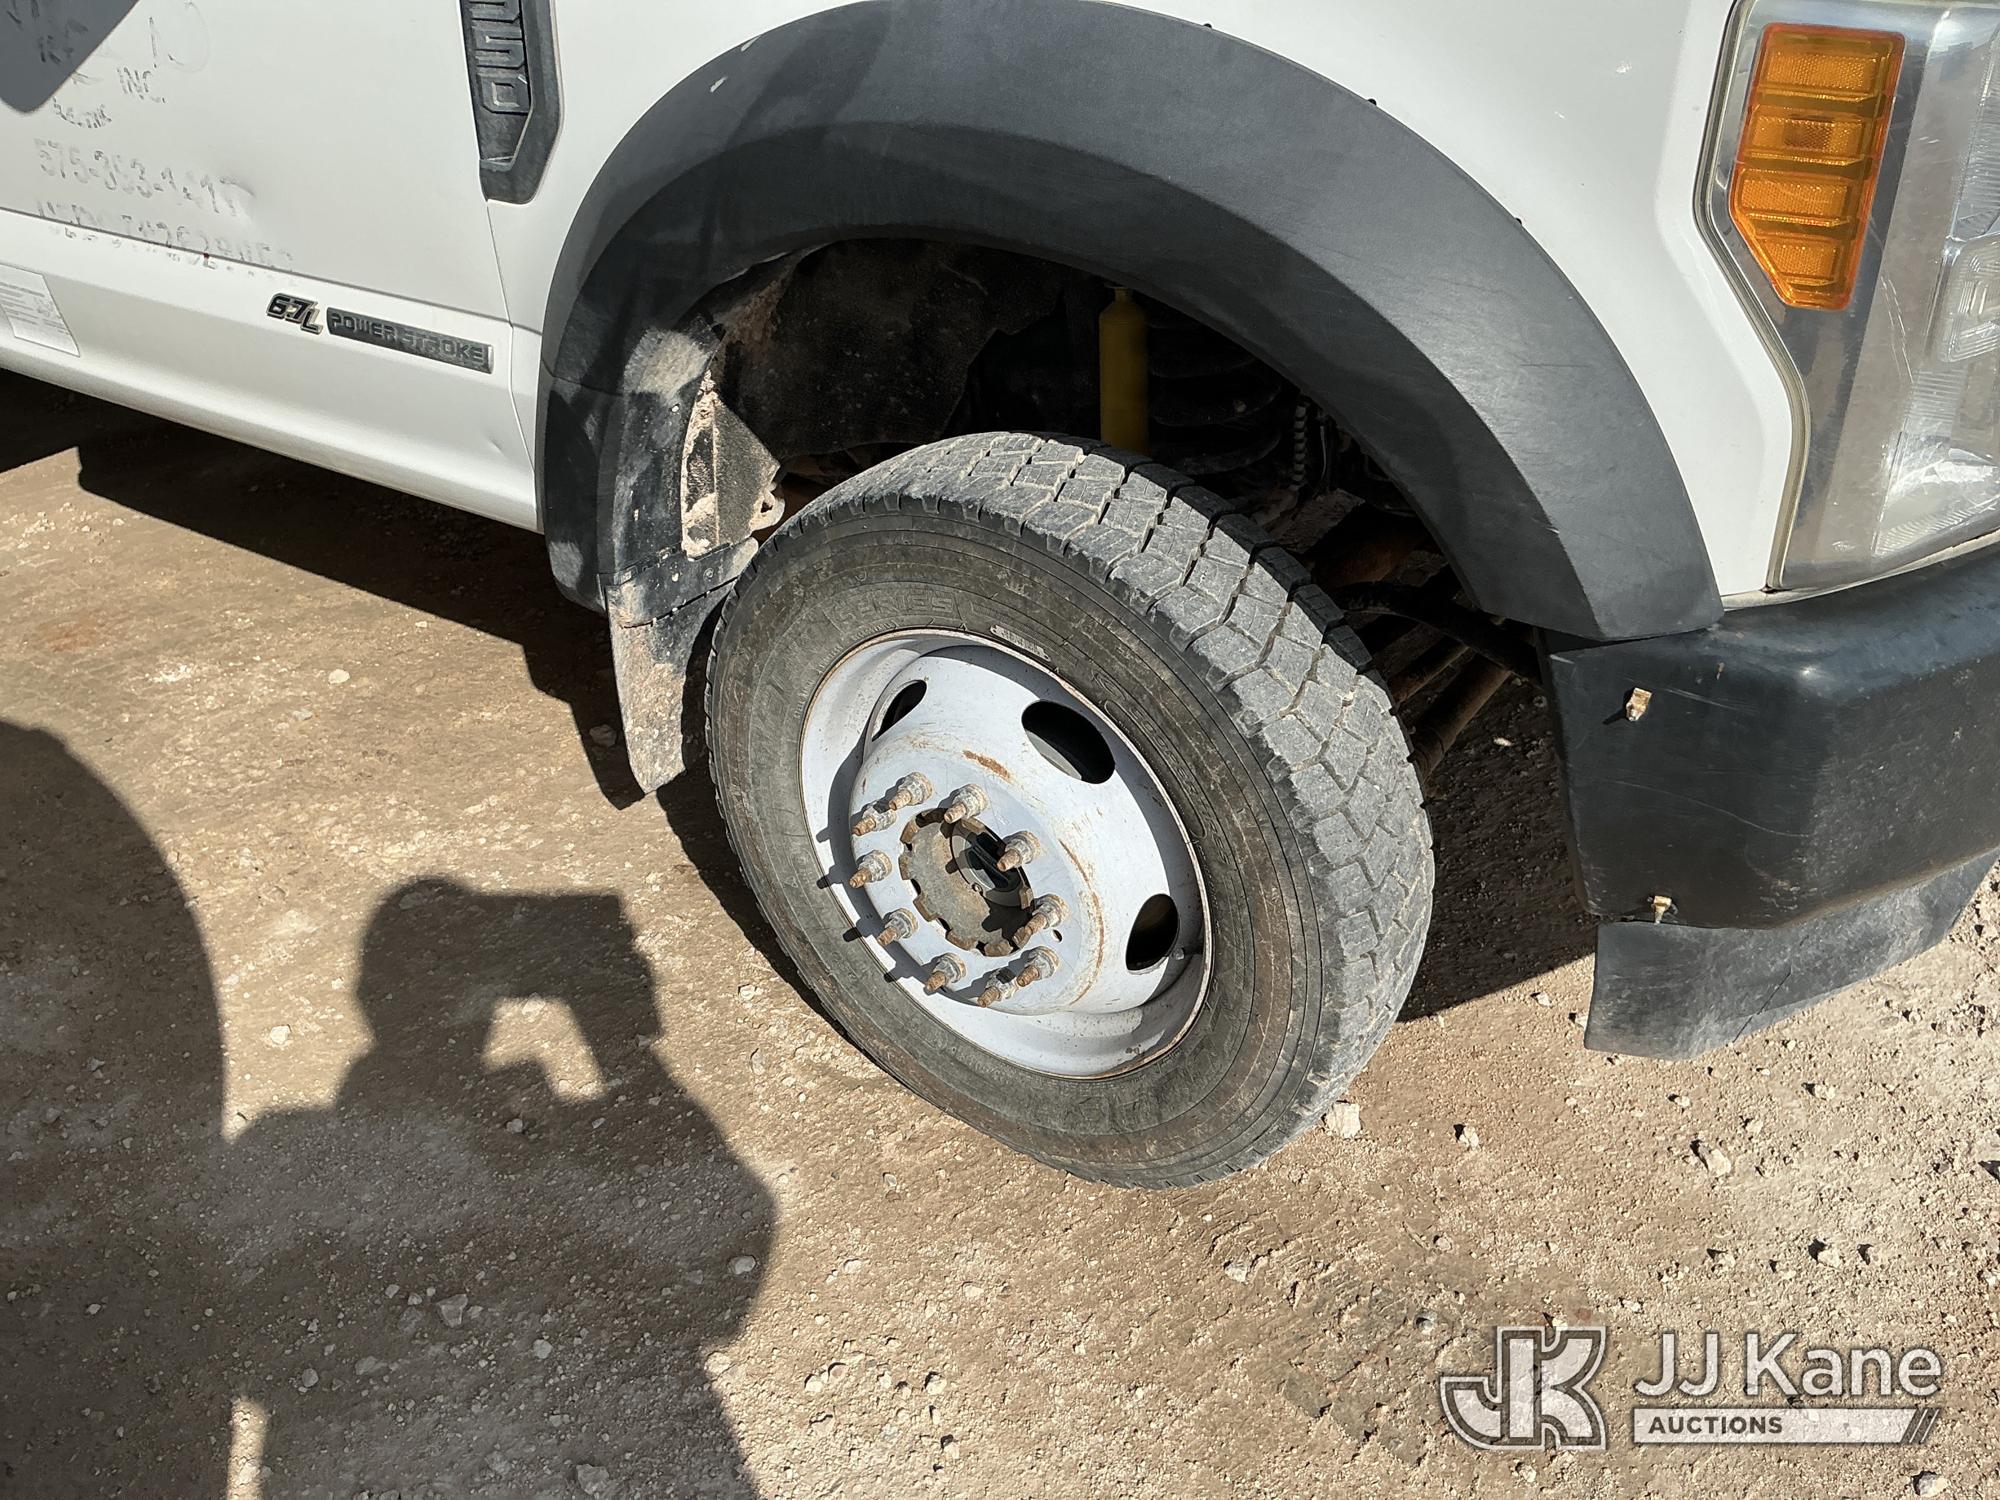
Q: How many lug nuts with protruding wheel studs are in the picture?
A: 10